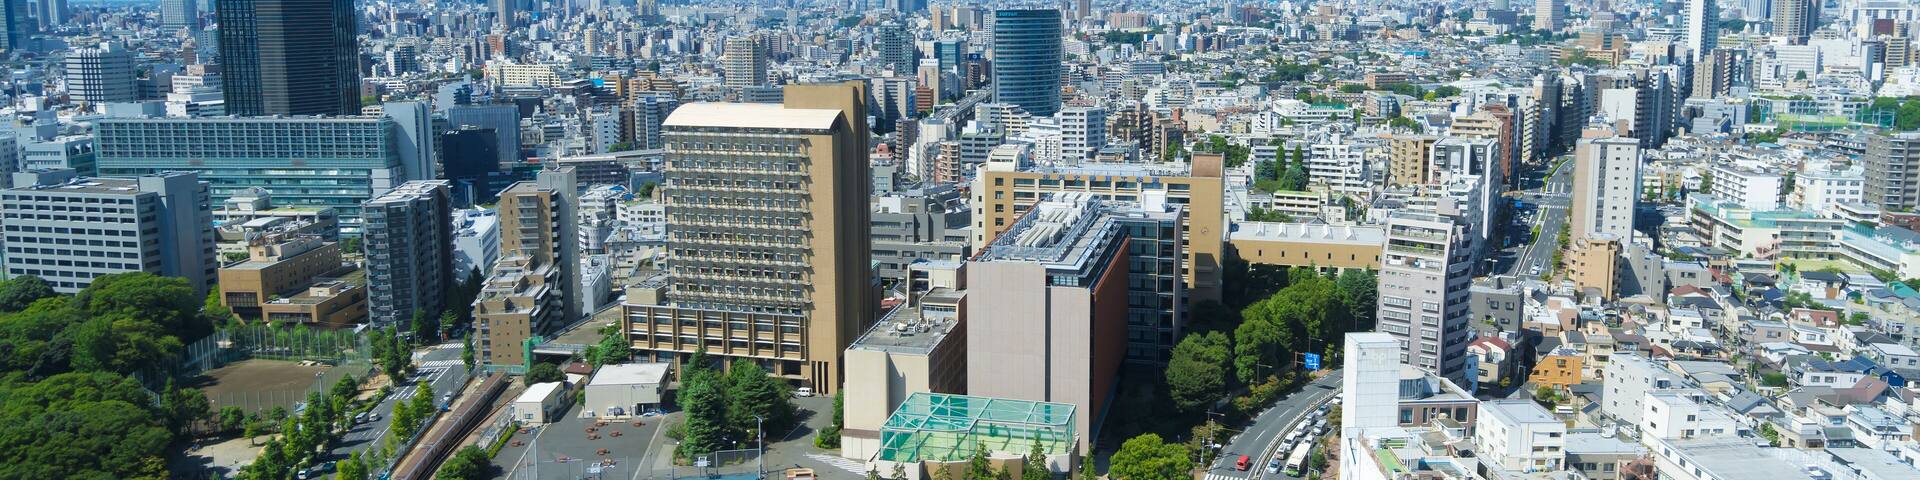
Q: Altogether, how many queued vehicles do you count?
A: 10